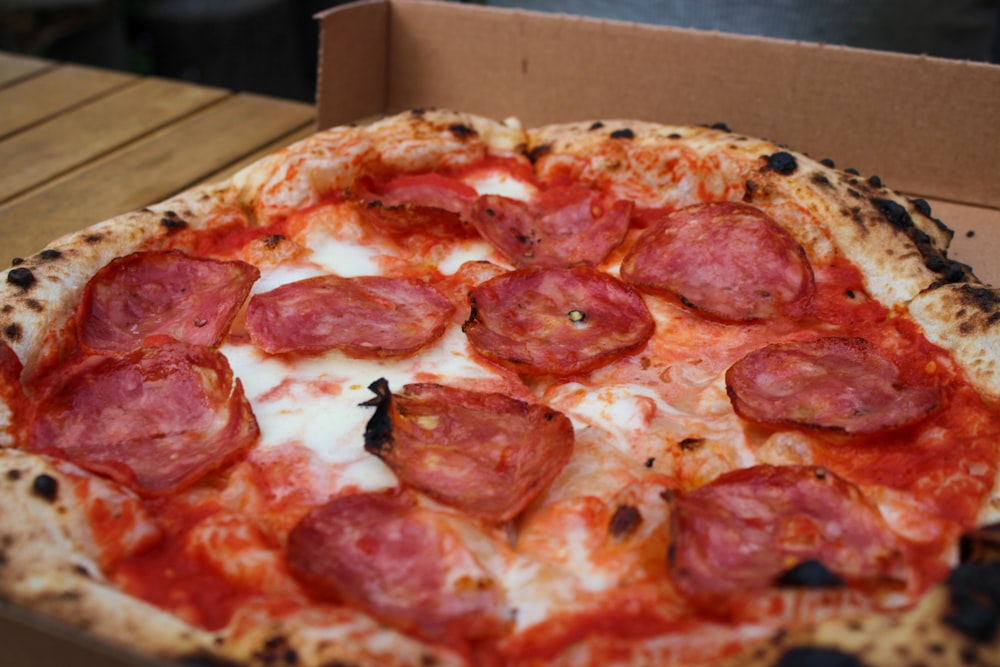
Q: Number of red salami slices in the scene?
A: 11